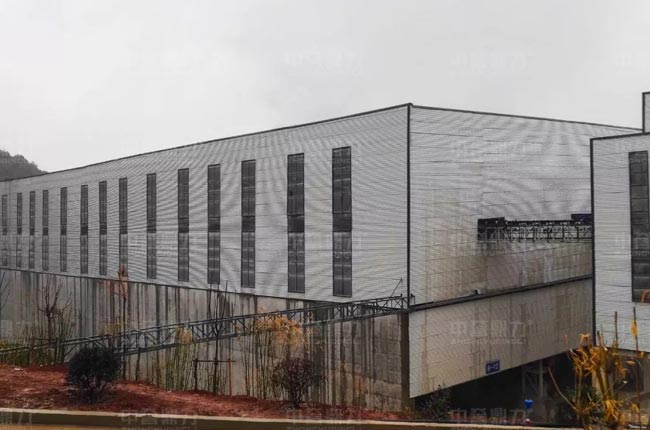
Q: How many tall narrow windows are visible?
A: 15